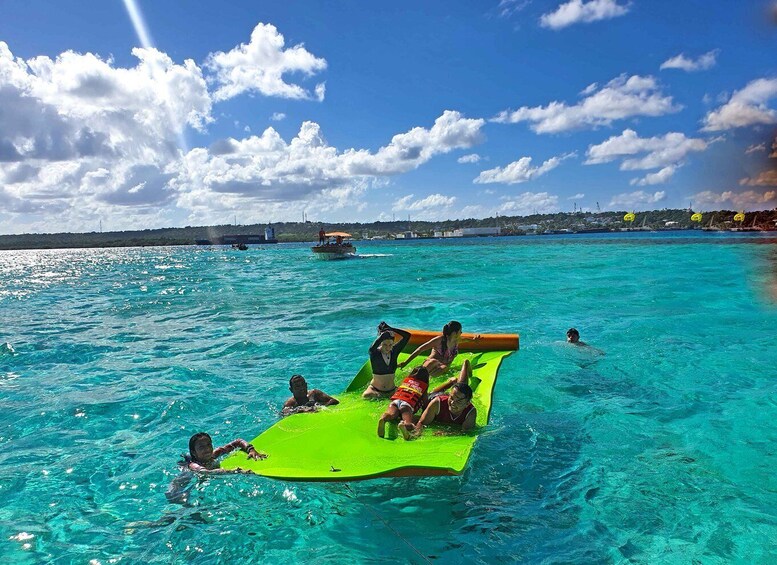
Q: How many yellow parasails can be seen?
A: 3